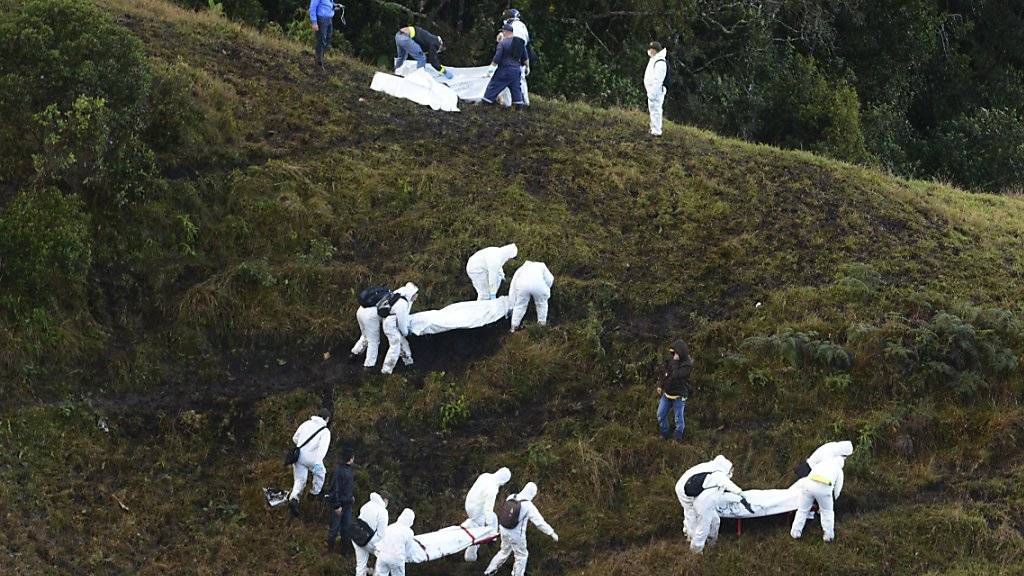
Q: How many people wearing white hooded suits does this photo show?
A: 14